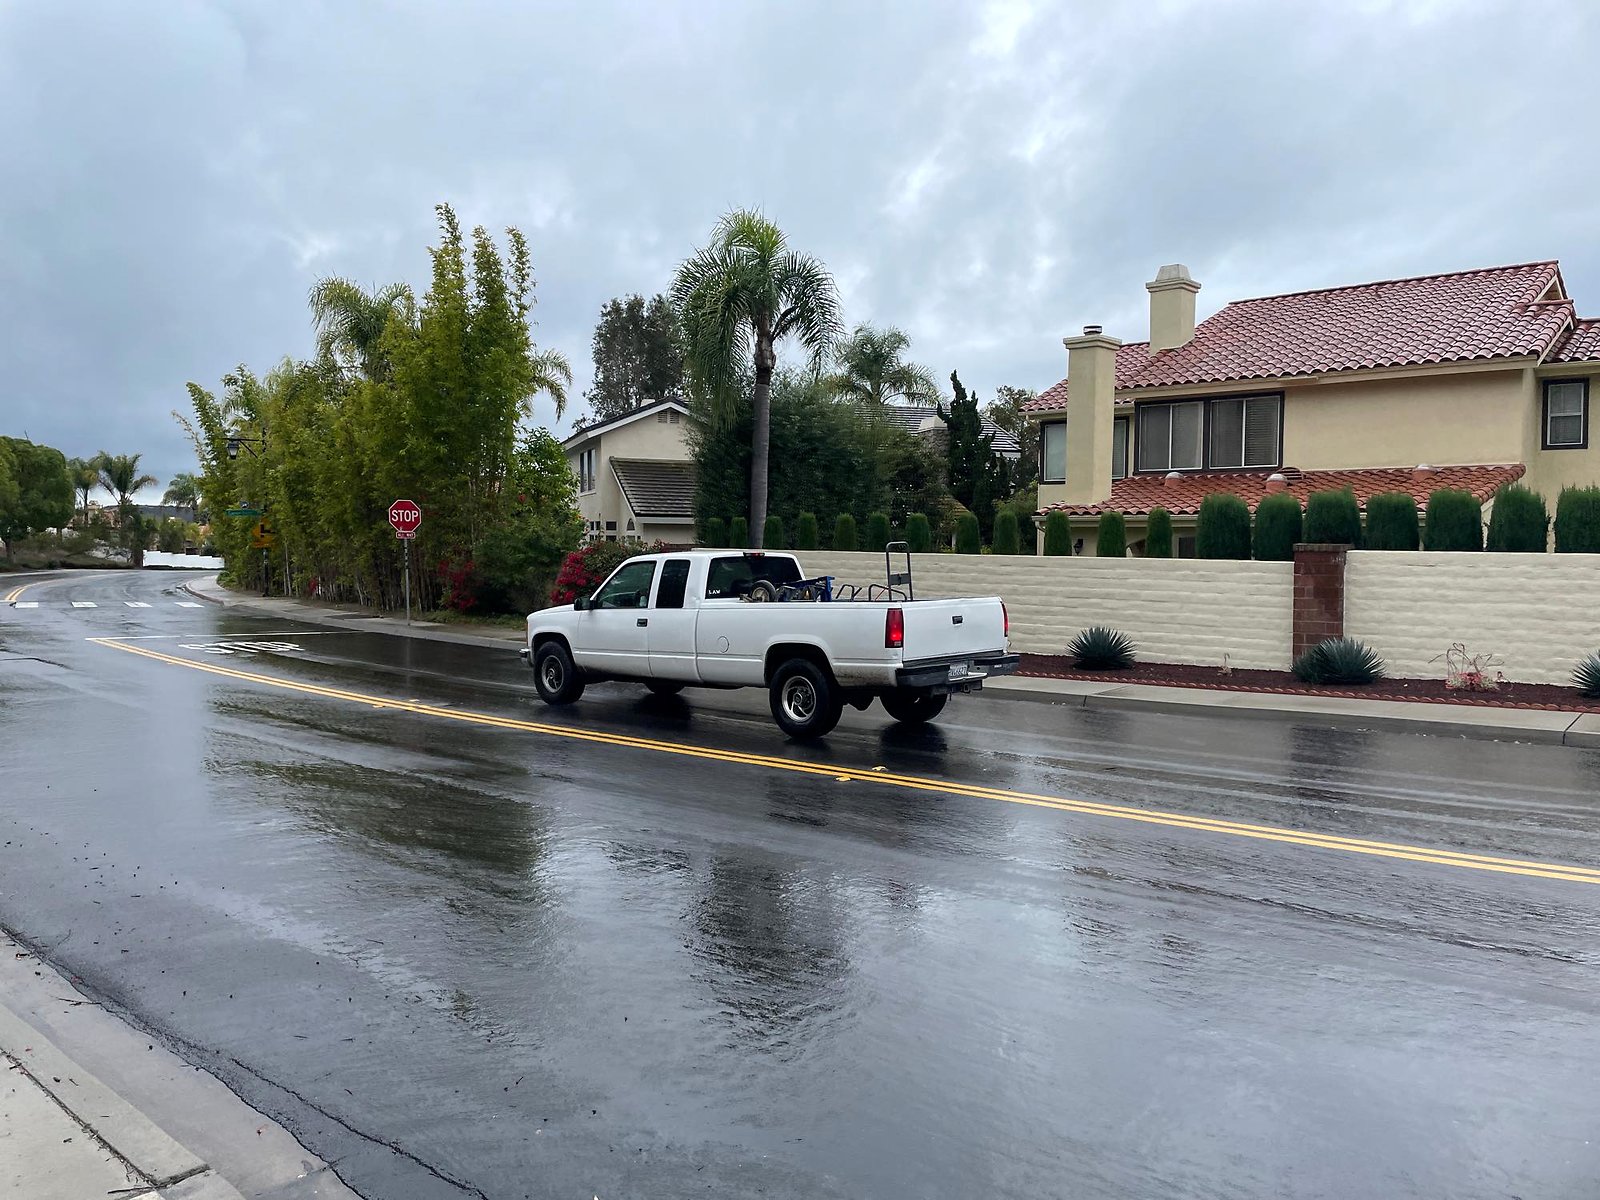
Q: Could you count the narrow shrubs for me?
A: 12